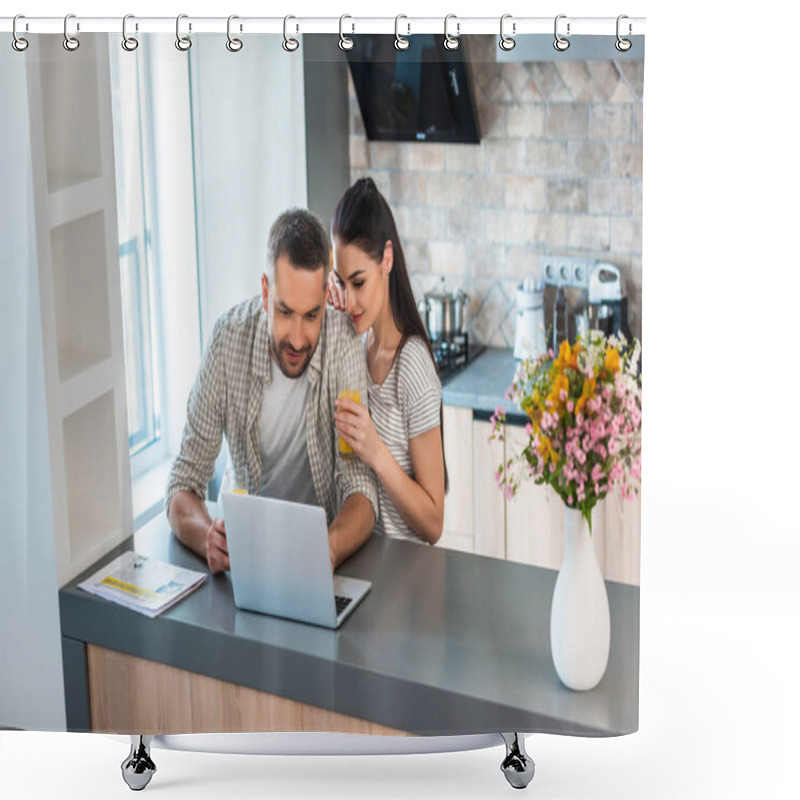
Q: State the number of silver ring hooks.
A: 12